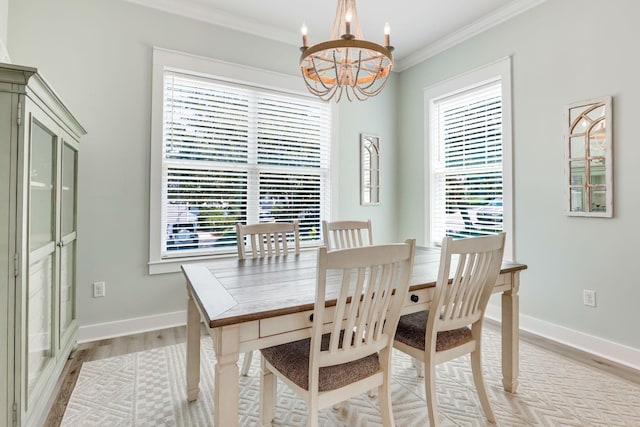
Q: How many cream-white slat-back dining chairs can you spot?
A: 4